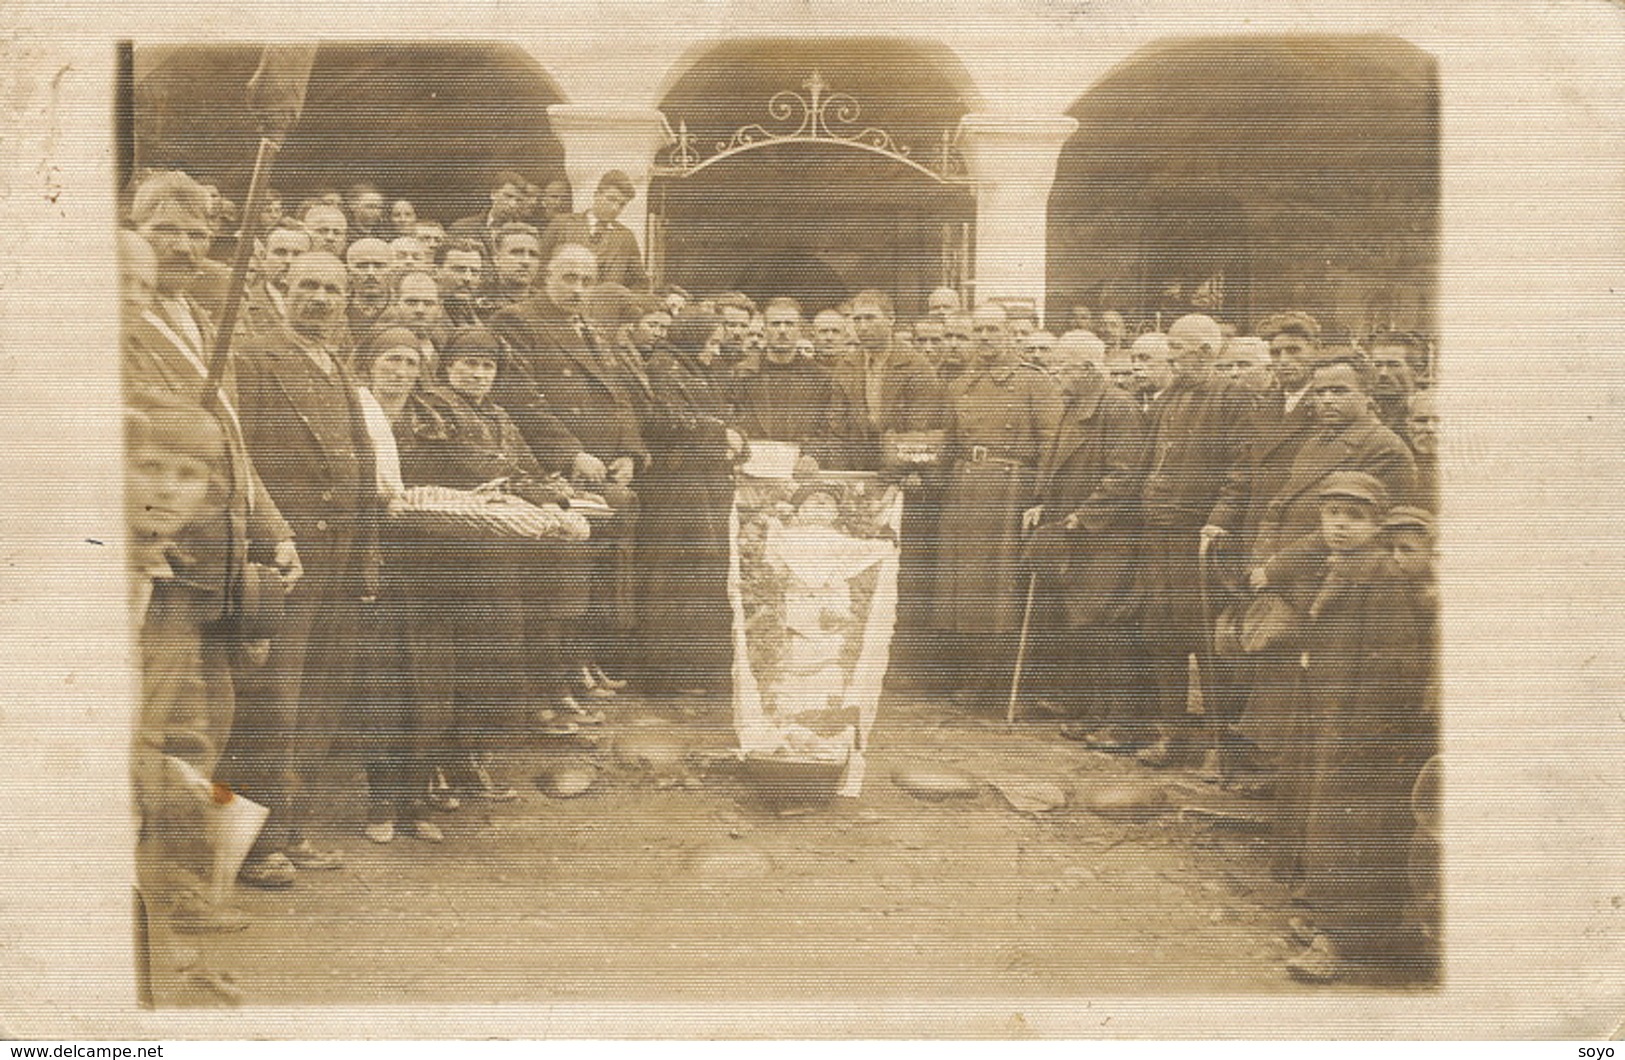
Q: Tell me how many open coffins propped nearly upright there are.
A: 1